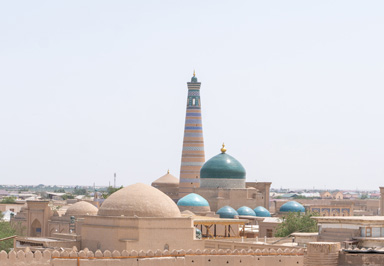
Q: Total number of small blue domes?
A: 5